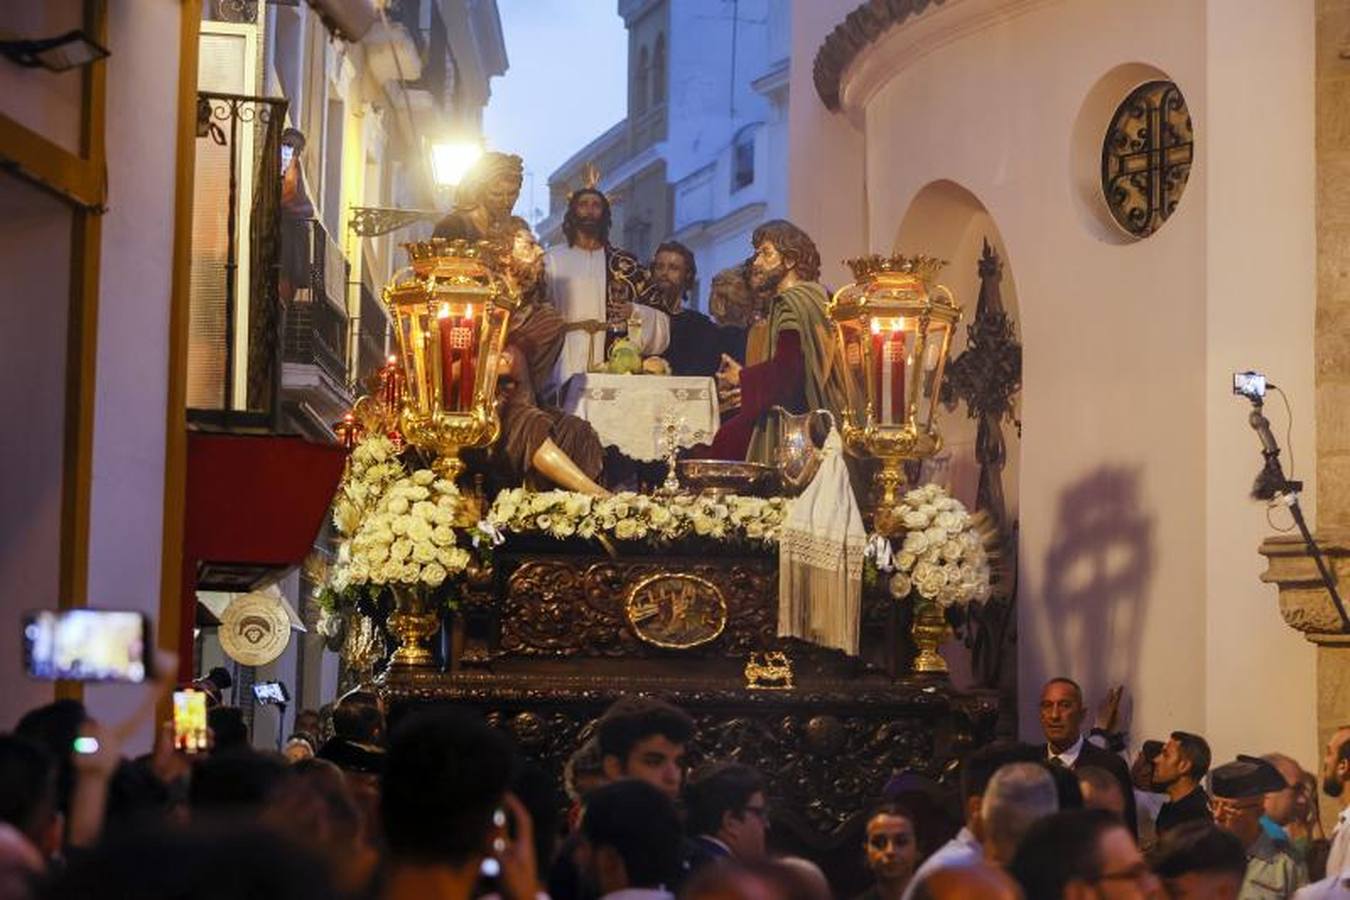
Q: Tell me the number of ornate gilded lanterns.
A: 2